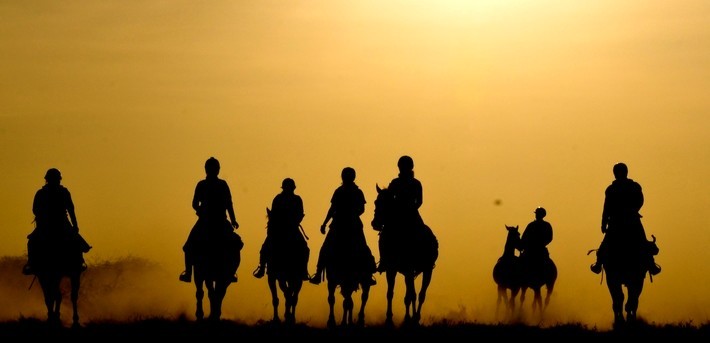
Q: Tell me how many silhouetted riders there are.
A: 7